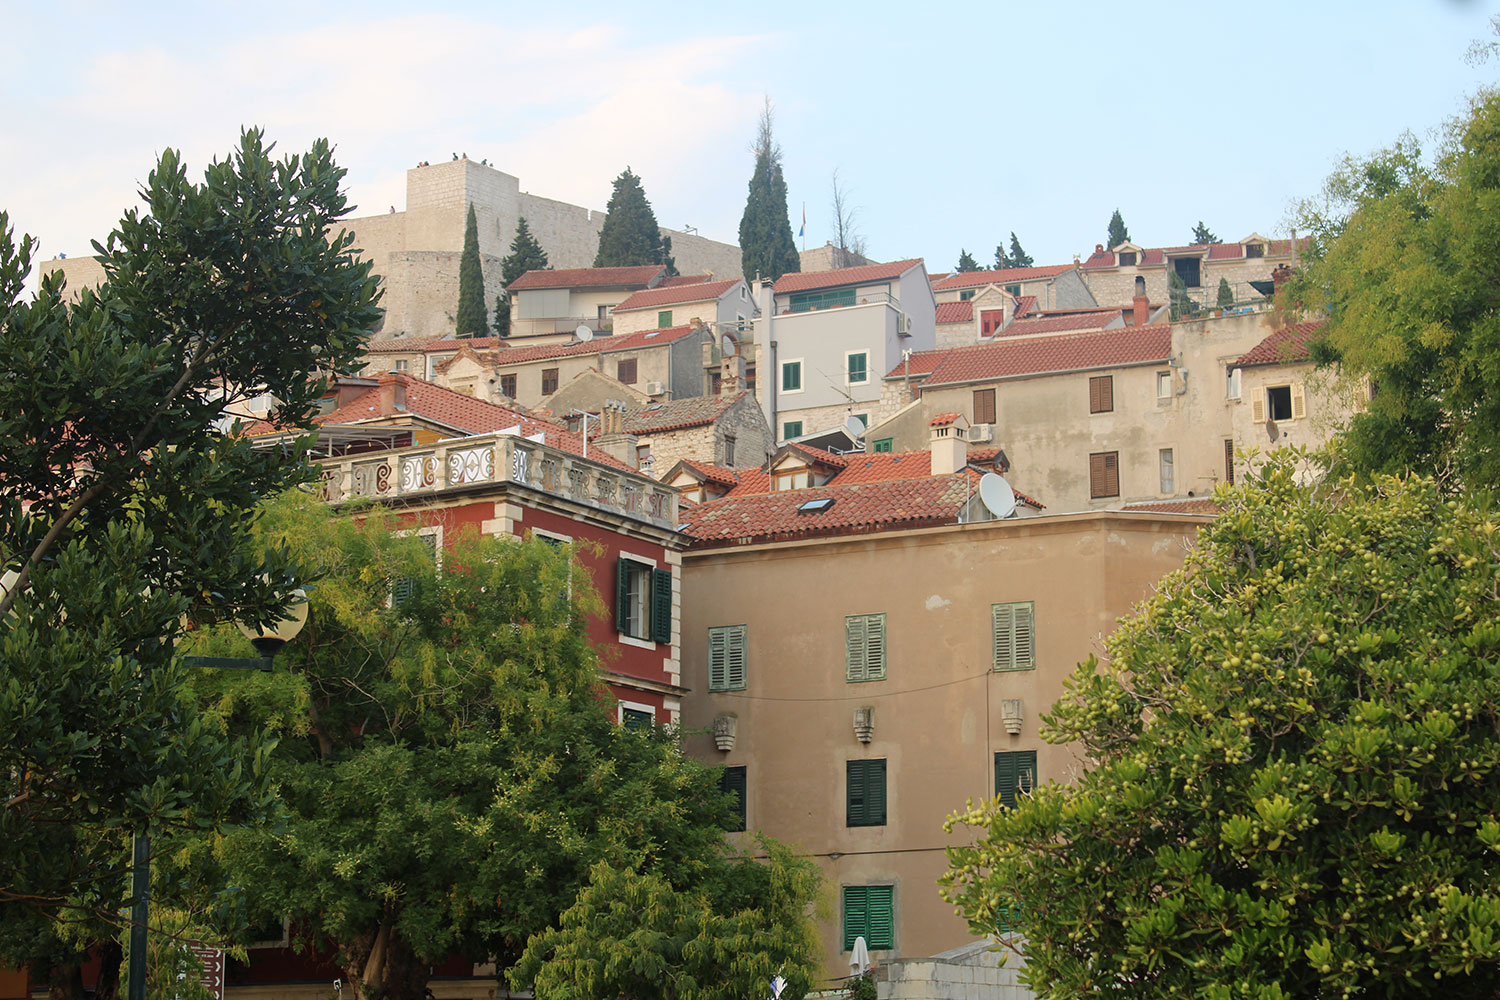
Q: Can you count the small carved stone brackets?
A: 3